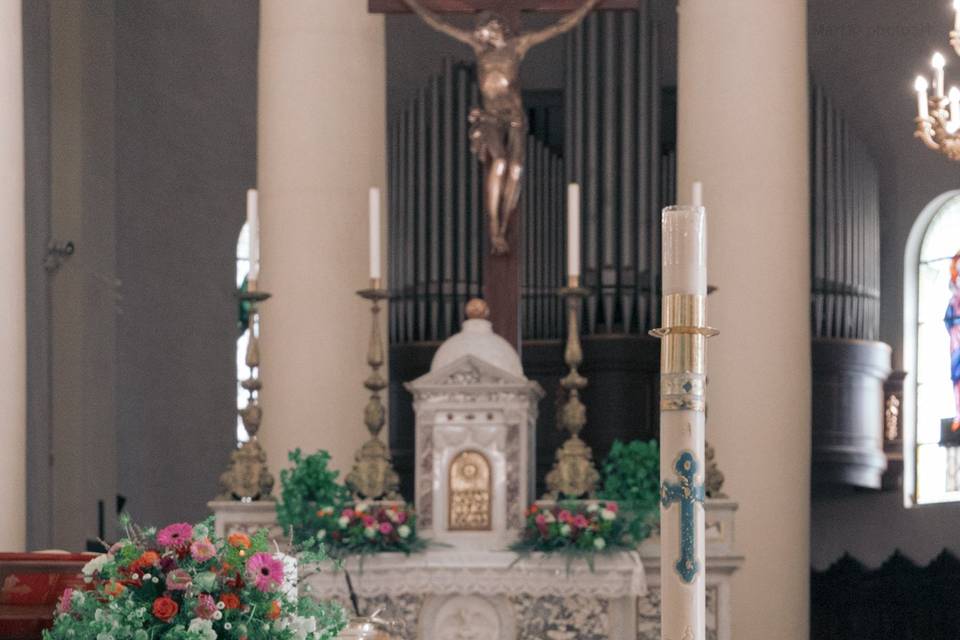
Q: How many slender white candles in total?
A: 4